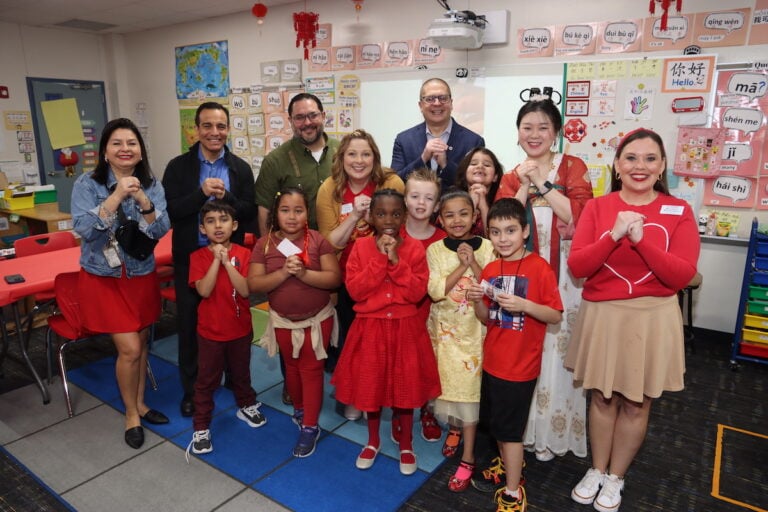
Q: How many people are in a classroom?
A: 14